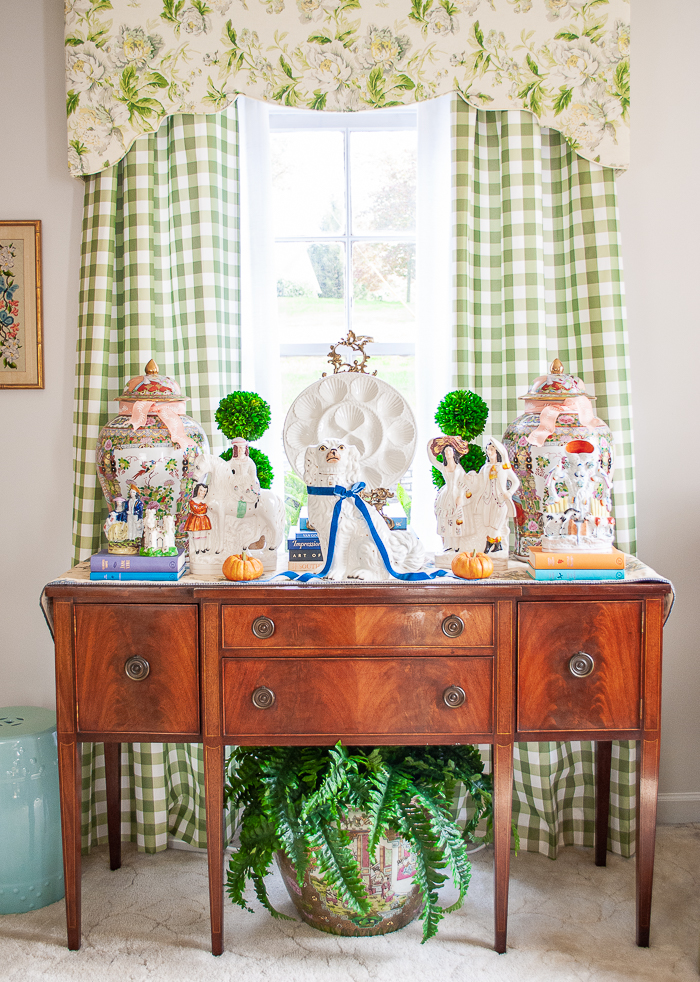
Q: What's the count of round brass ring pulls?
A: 6